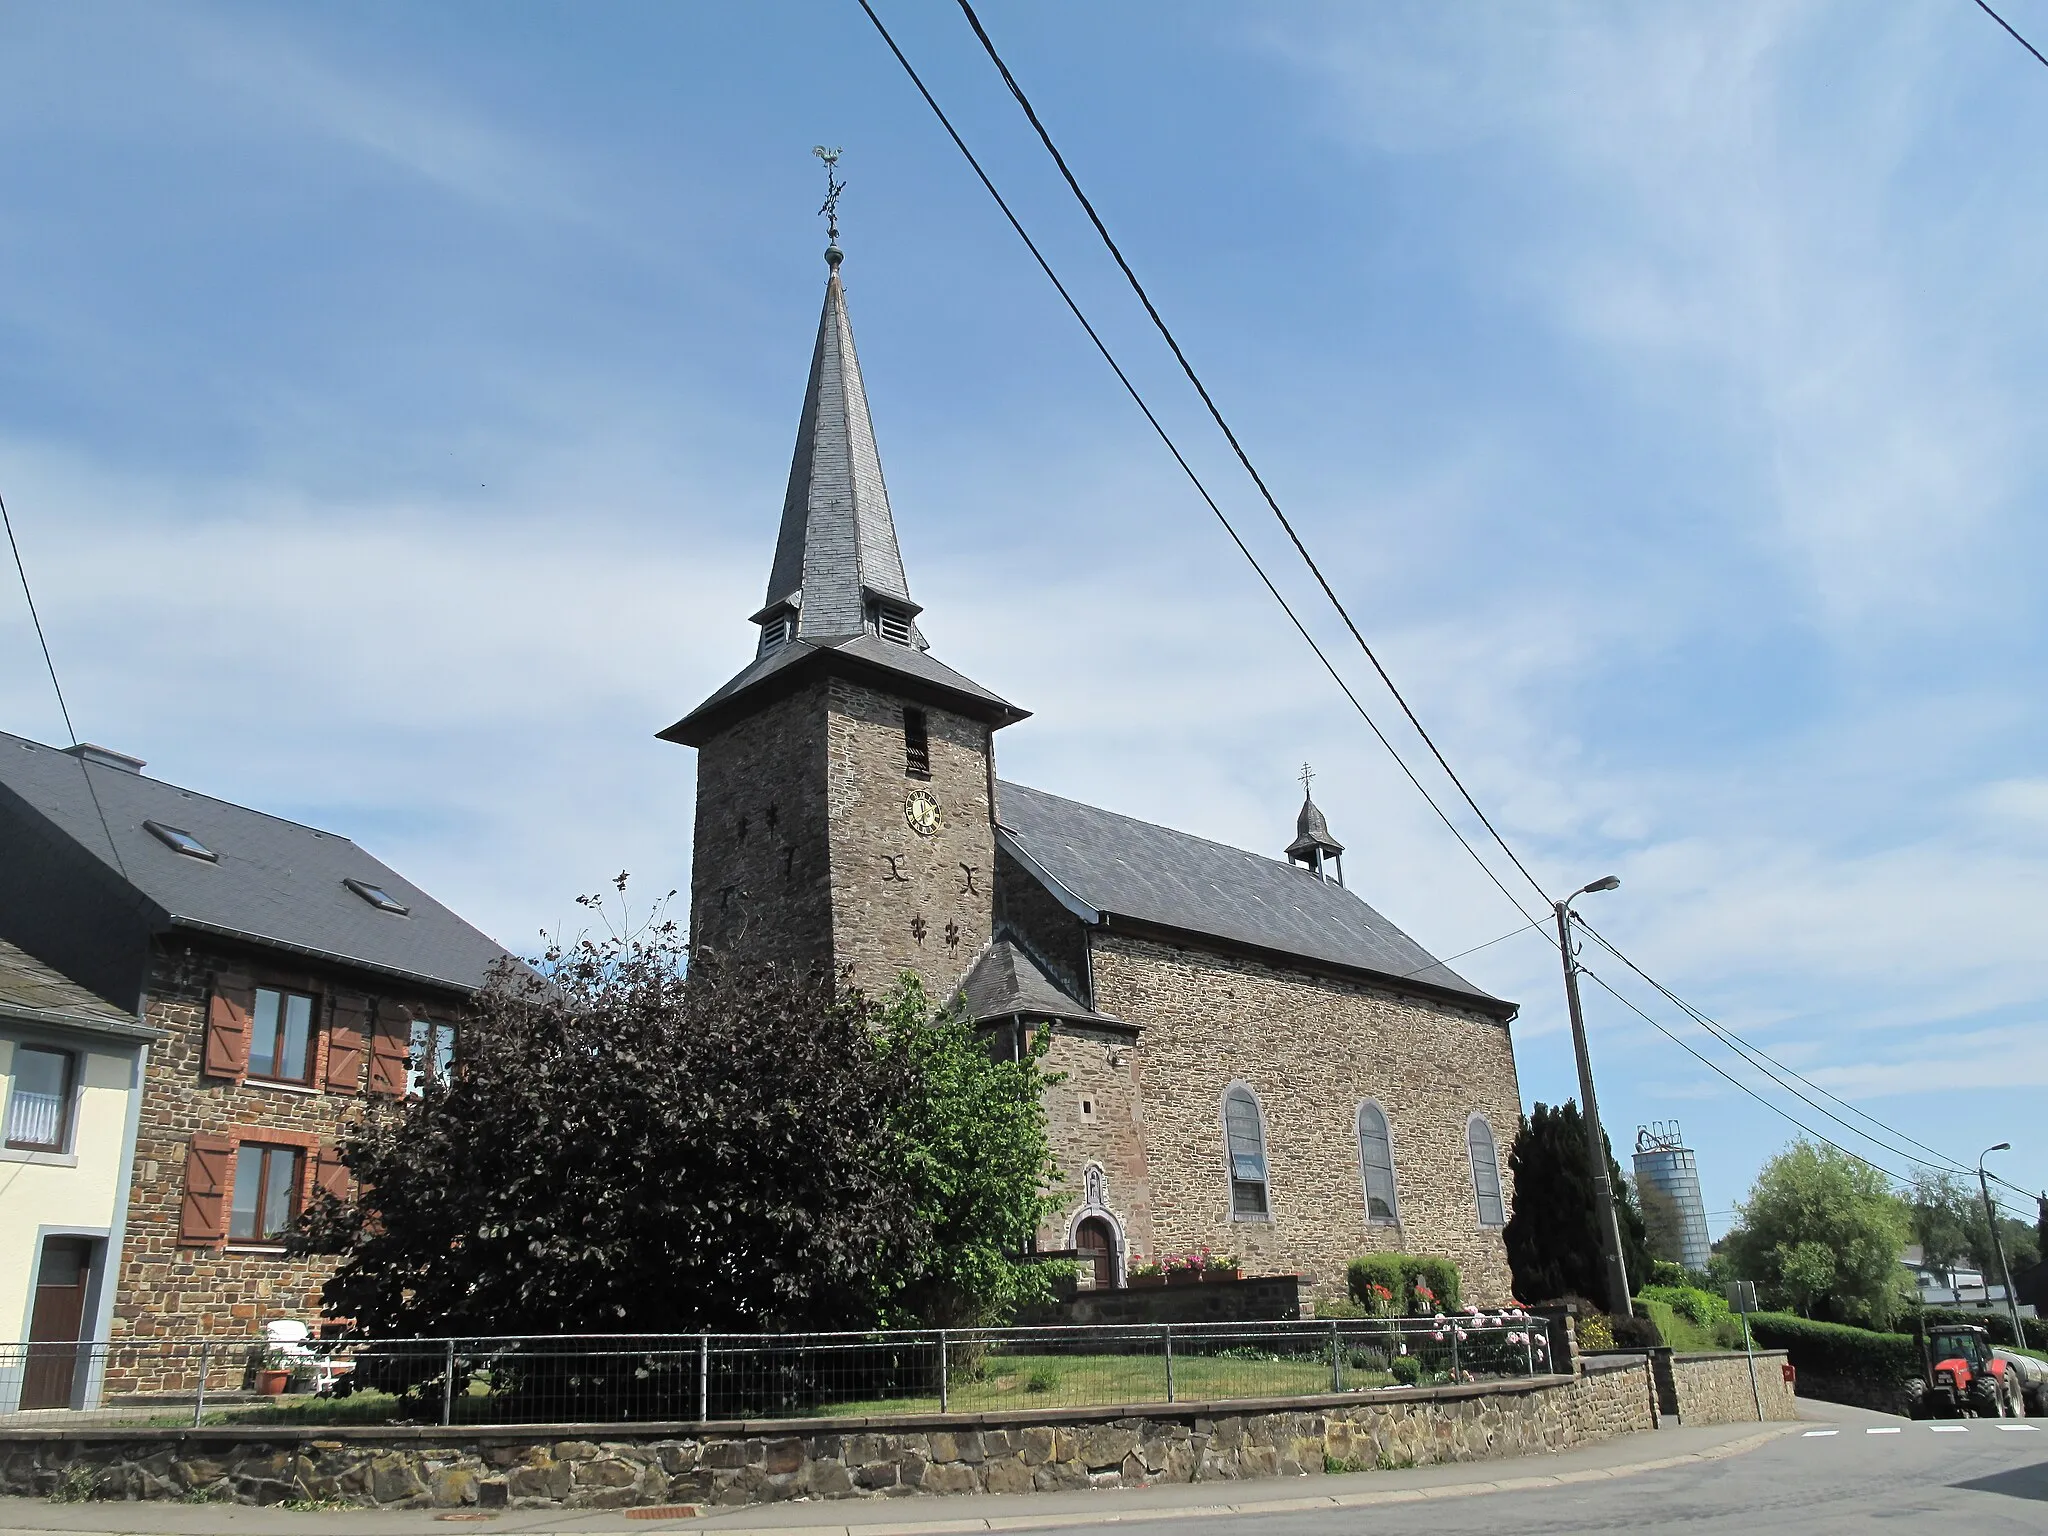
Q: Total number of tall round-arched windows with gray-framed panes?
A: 3